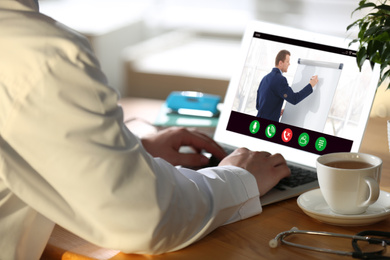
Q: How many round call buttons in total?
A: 5